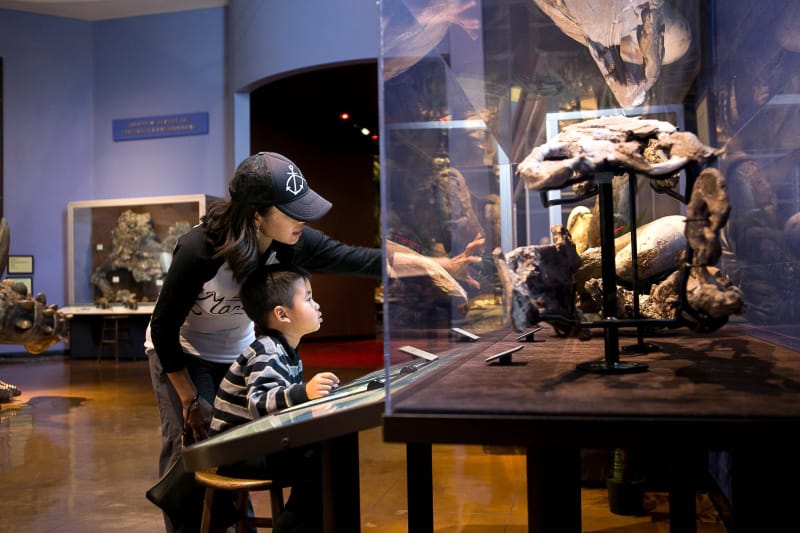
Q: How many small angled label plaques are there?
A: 4